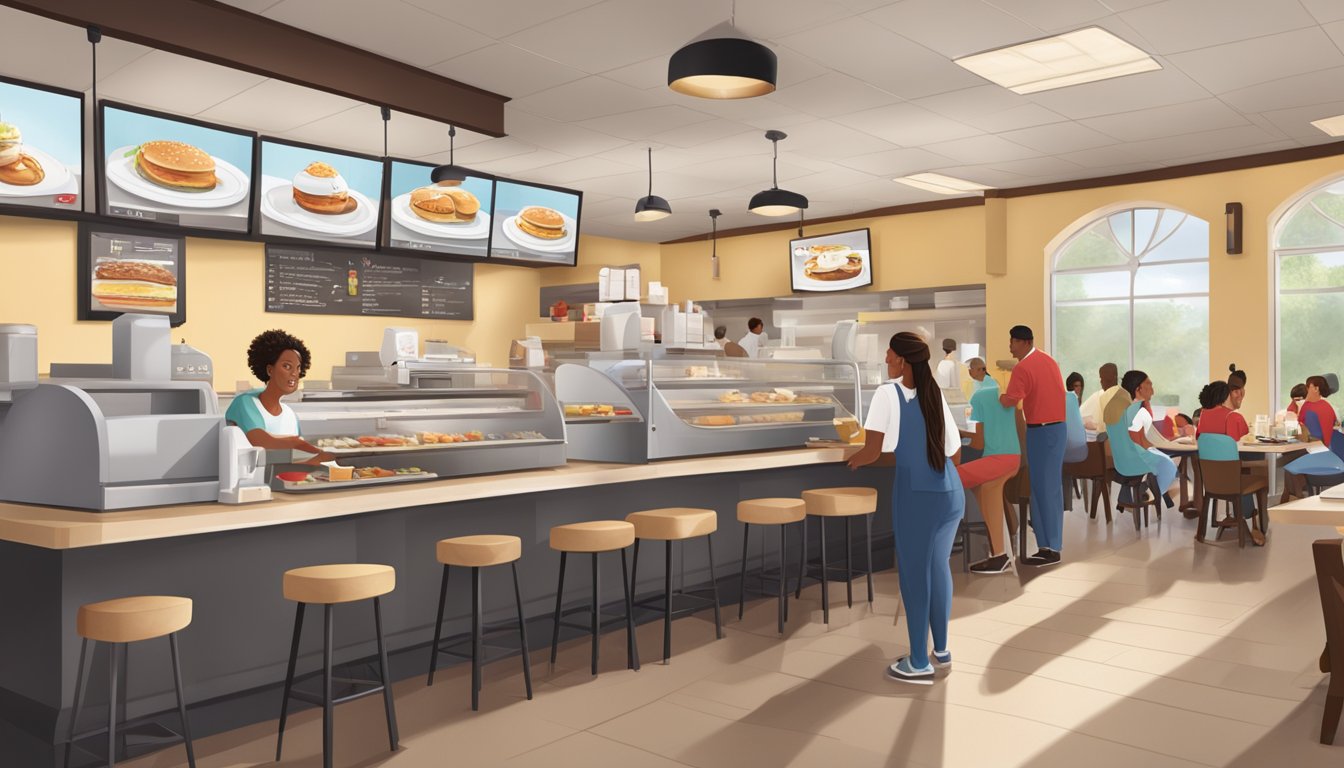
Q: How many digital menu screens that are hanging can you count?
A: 6